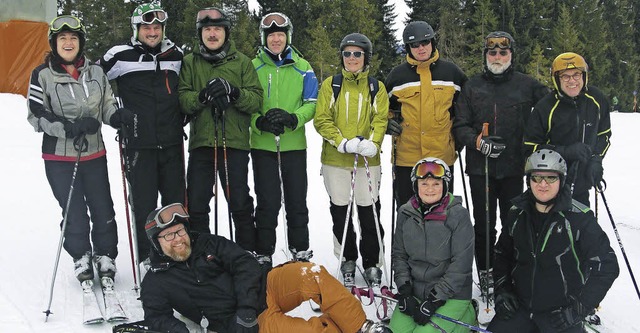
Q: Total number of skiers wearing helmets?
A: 11